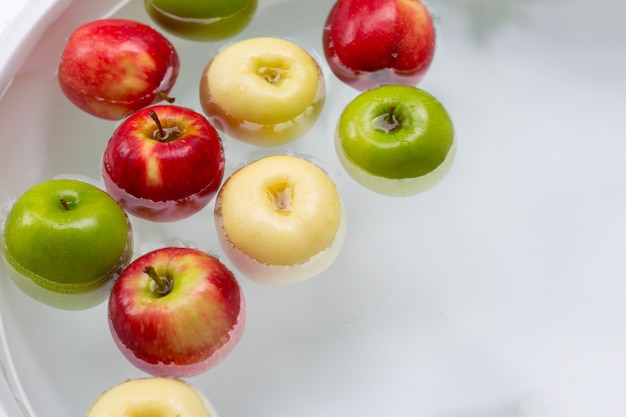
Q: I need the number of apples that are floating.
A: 10